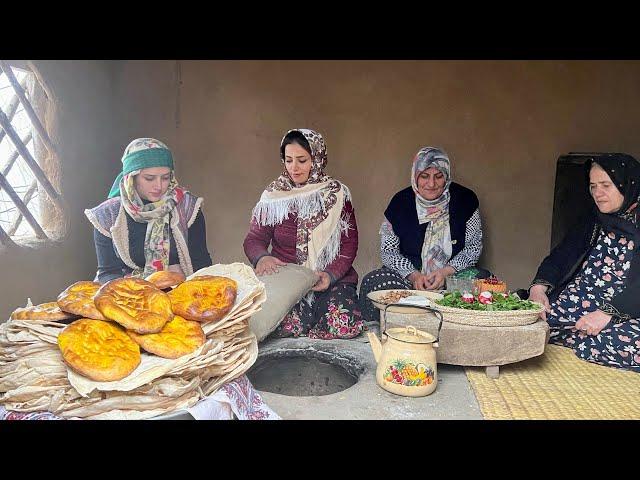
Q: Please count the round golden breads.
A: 7